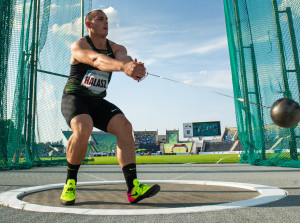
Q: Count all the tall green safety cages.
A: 2